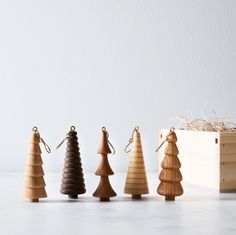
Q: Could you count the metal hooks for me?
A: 5